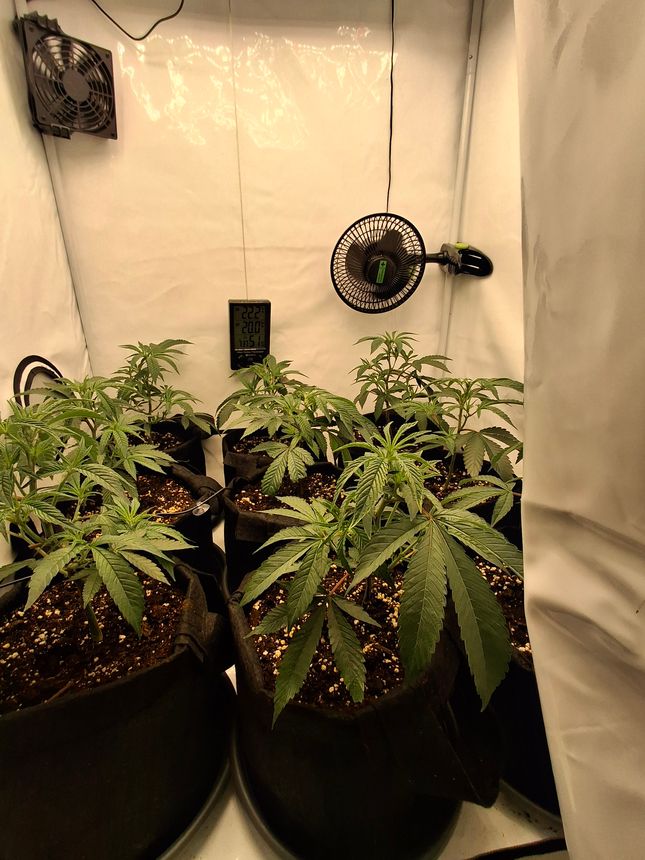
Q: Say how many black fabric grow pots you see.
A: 9